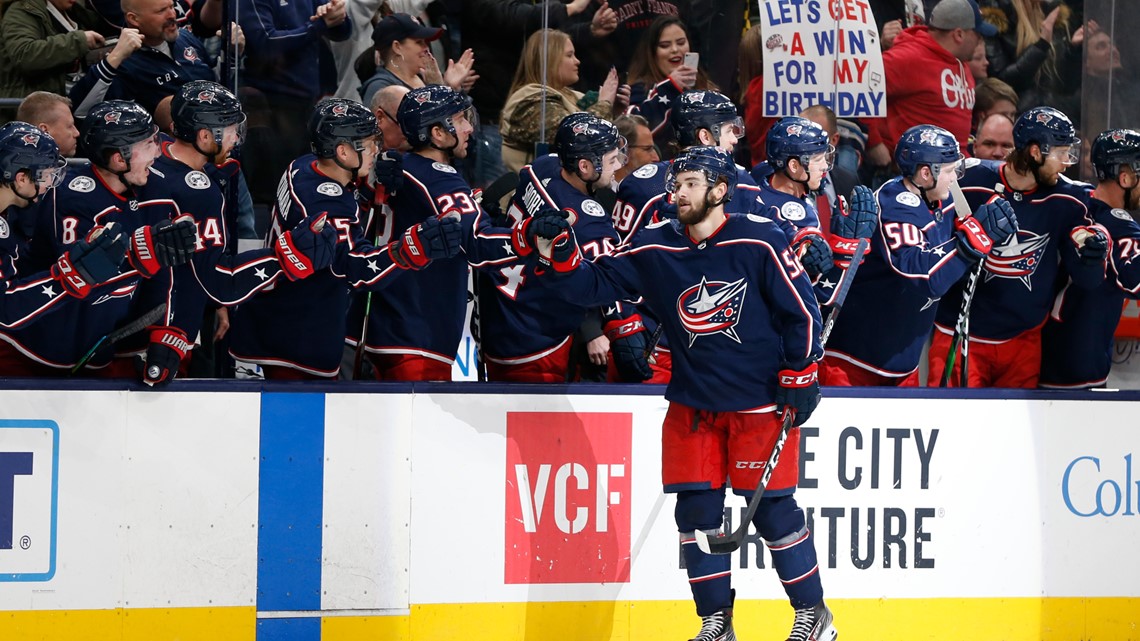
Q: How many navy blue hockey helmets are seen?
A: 12